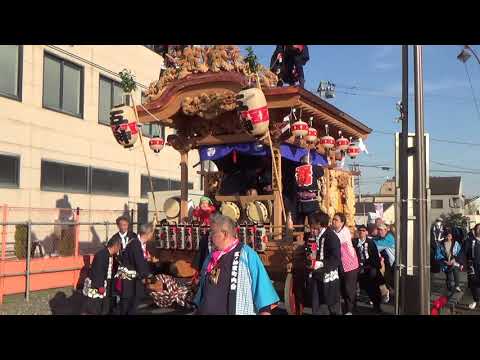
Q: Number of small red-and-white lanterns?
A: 6